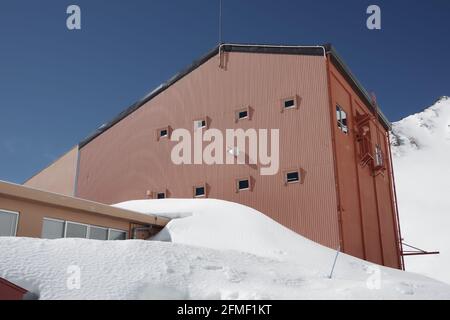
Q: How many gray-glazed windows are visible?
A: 5